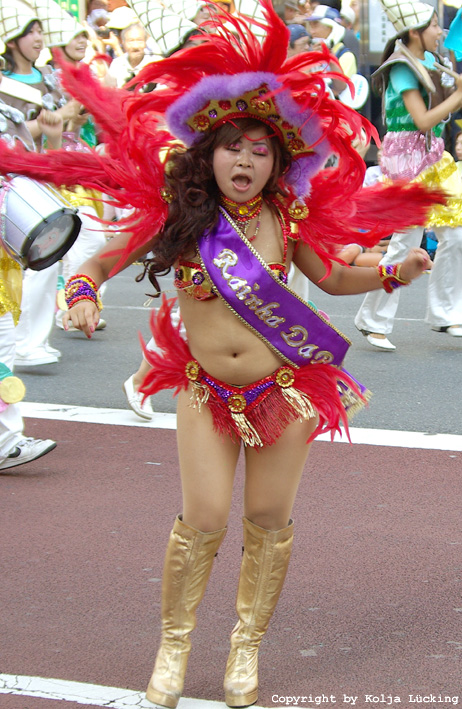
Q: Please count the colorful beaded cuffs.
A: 2